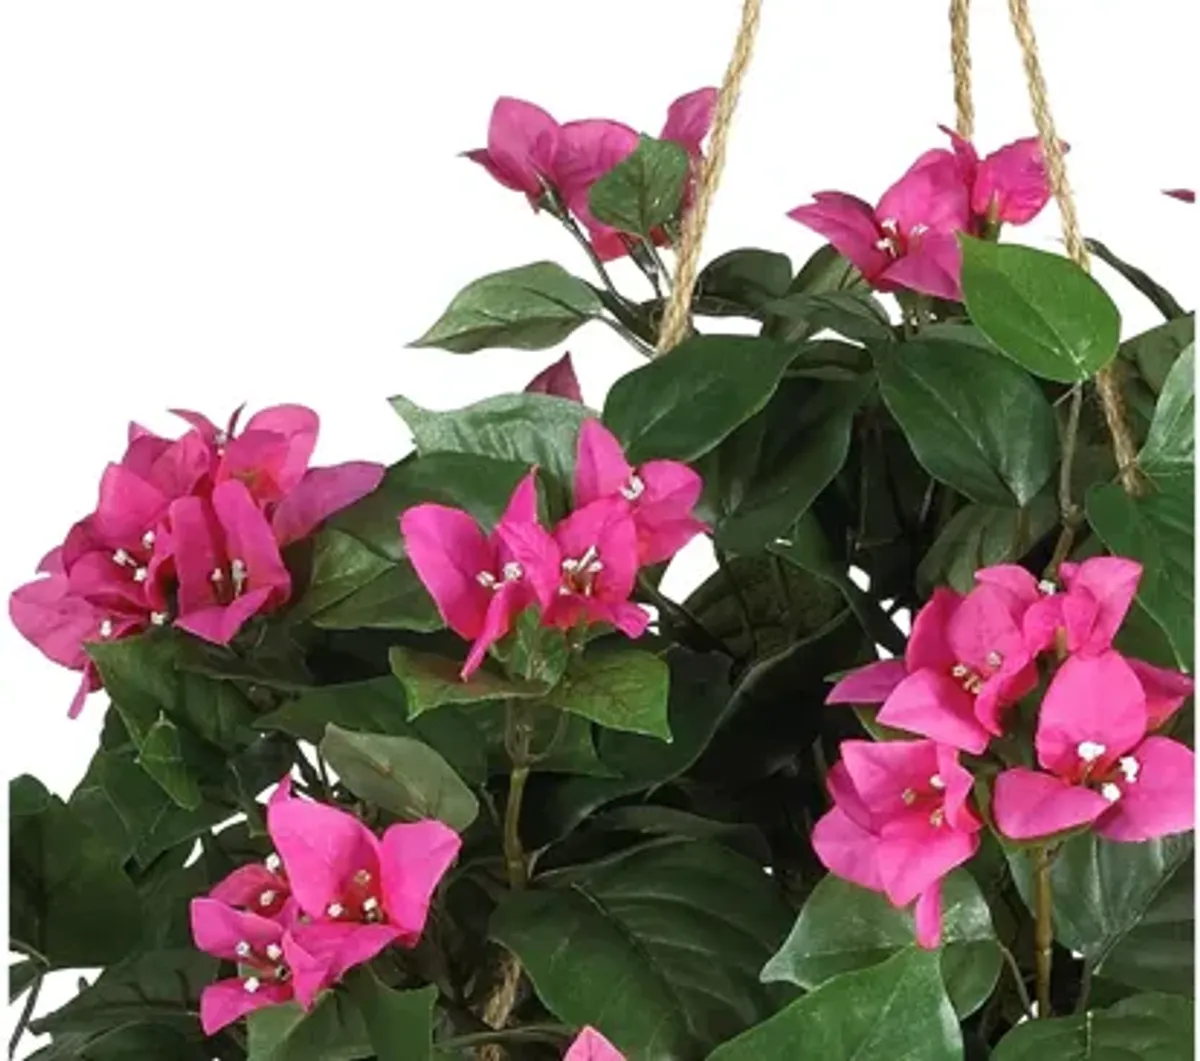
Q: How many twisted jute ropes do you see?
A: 3